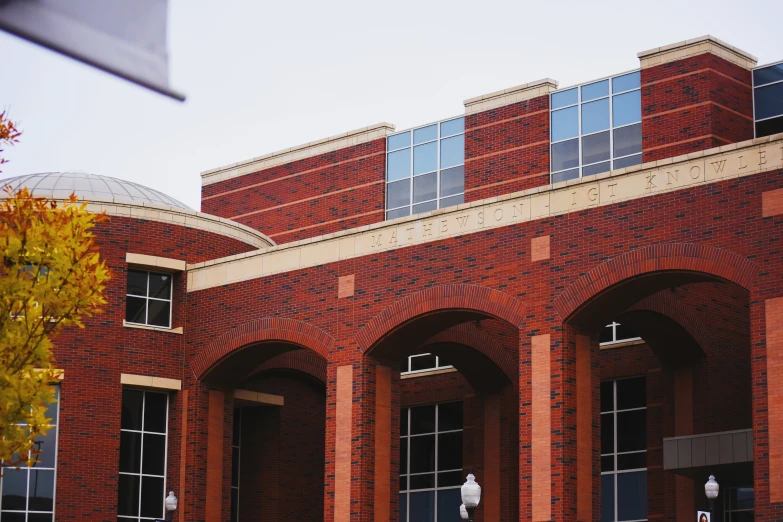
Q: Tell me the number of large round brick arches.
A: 3